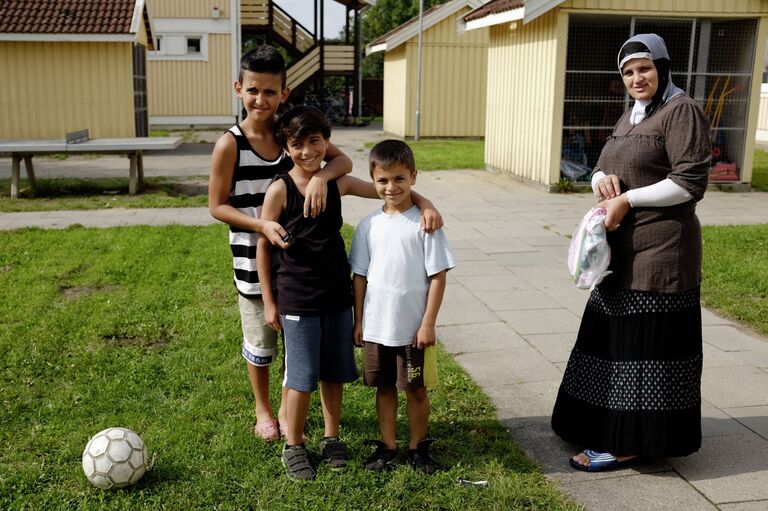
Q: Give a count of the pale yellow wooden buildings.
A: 4